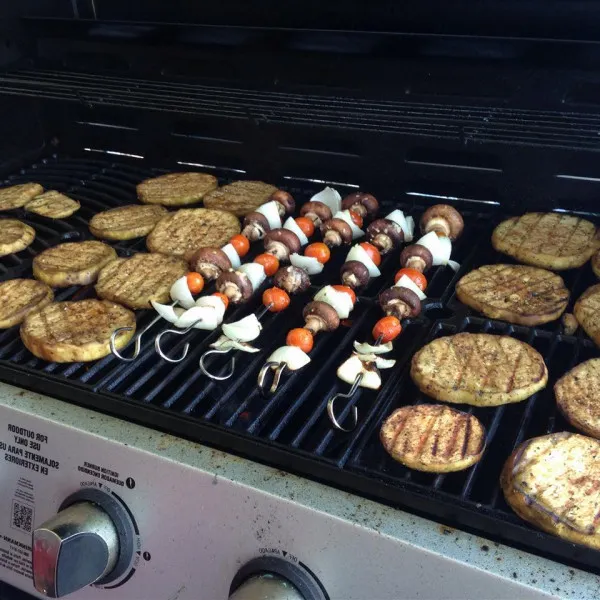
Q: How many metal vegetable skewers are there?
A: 5